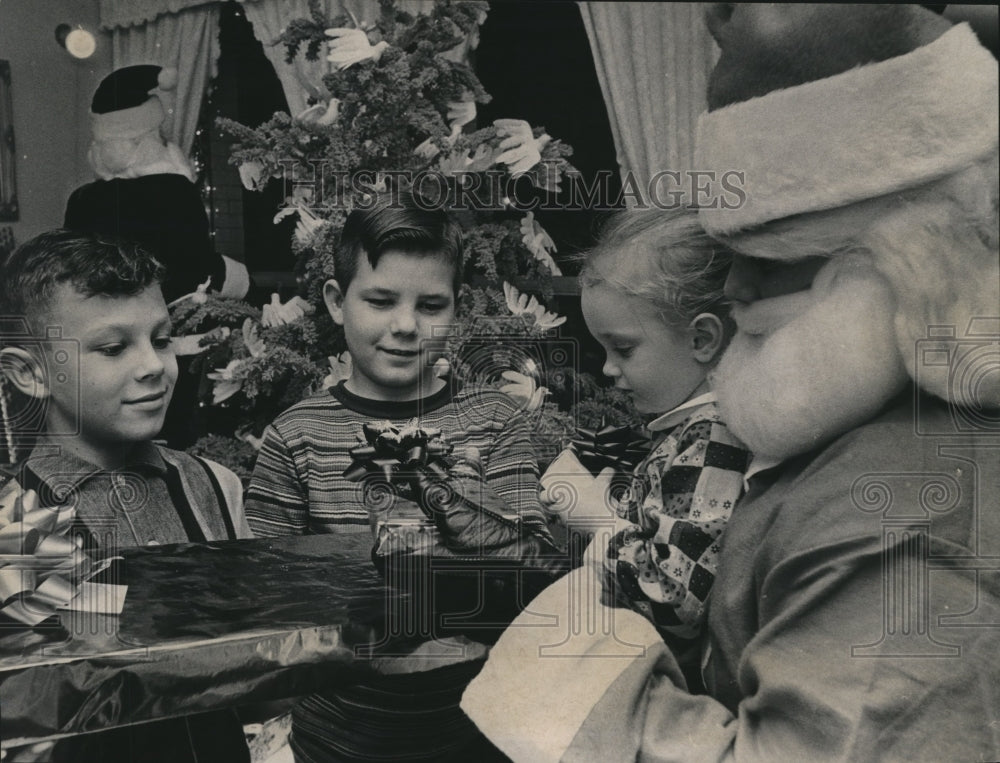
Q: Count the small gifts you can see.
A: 2